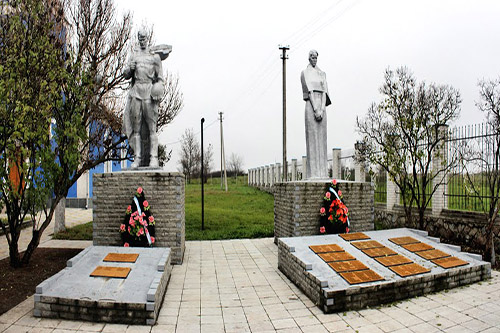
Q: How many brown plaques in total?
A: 15